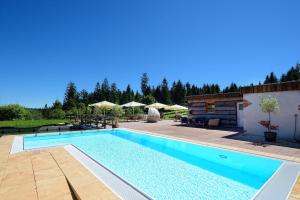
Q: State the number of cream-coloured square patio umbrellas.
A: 4